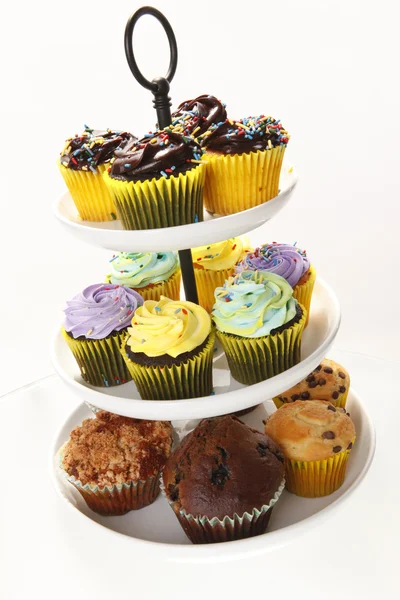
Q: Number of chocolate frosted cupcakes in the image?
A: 4